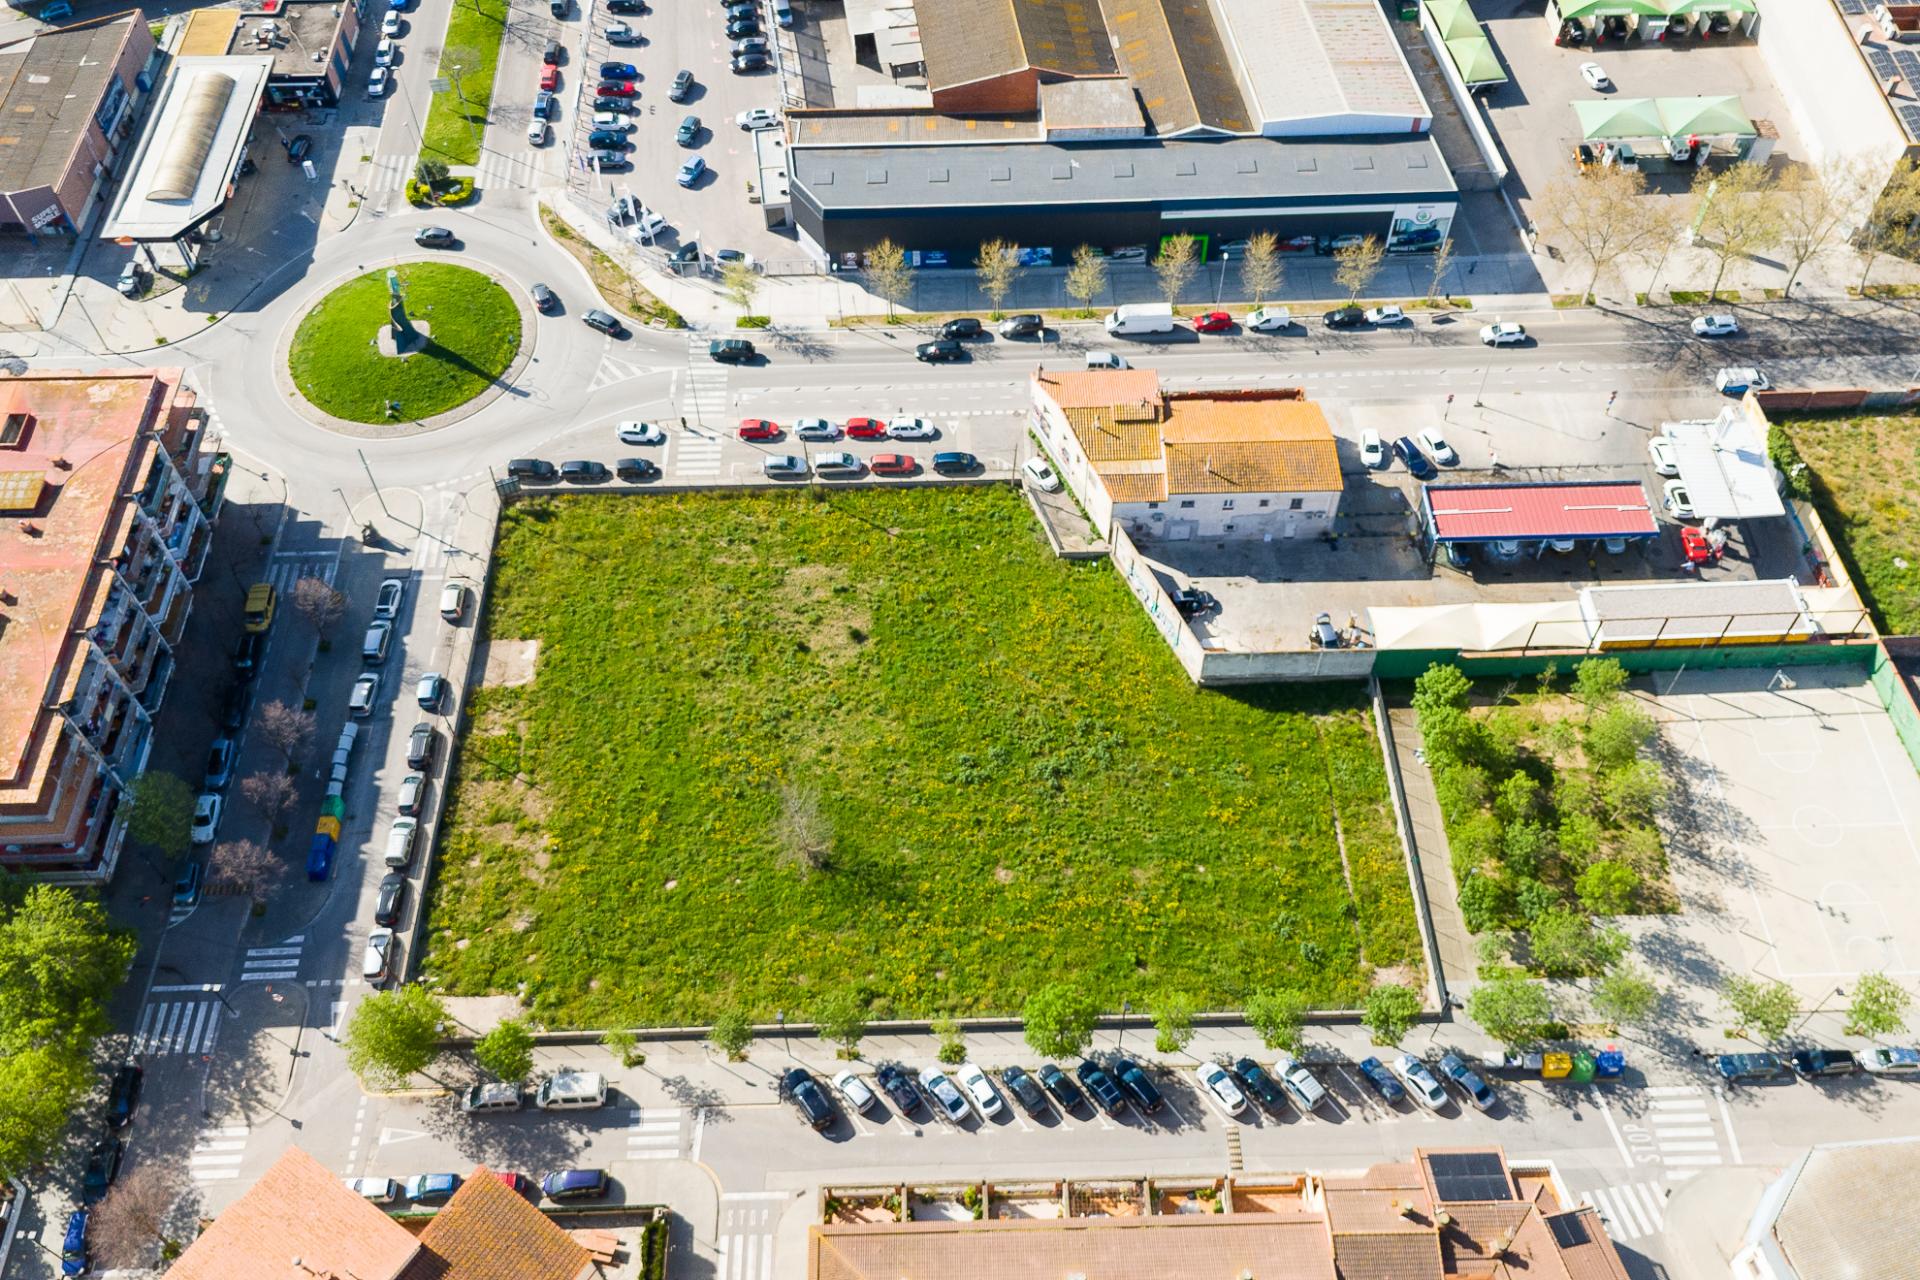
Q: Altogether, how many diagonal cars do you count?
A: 15